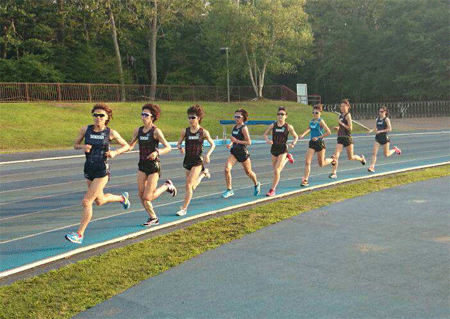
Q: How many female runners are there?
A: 8